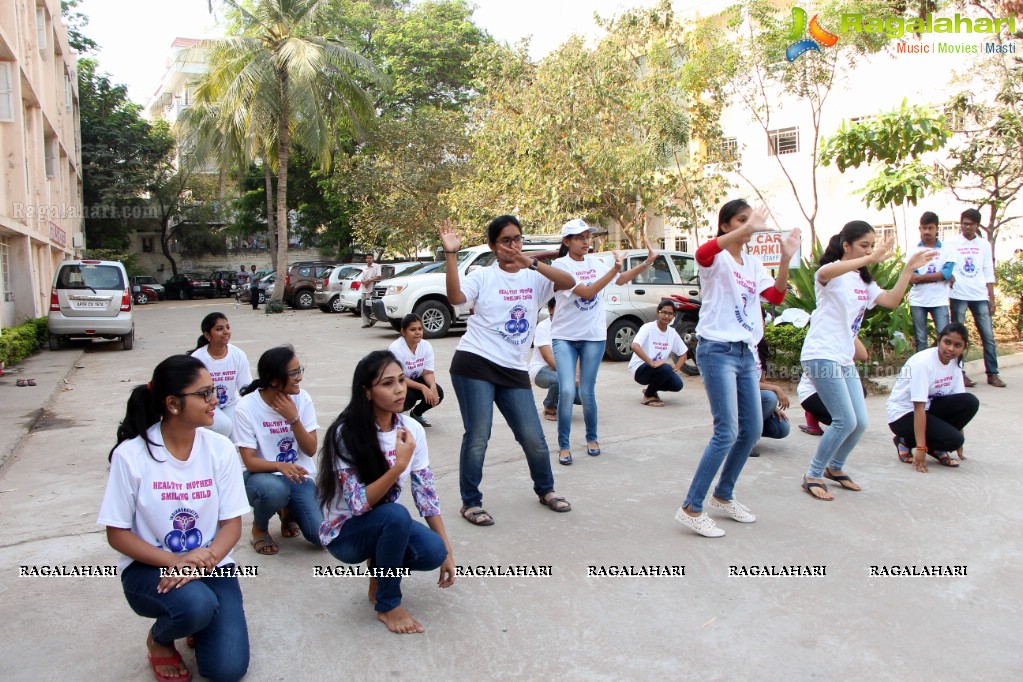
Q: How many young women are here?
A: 14